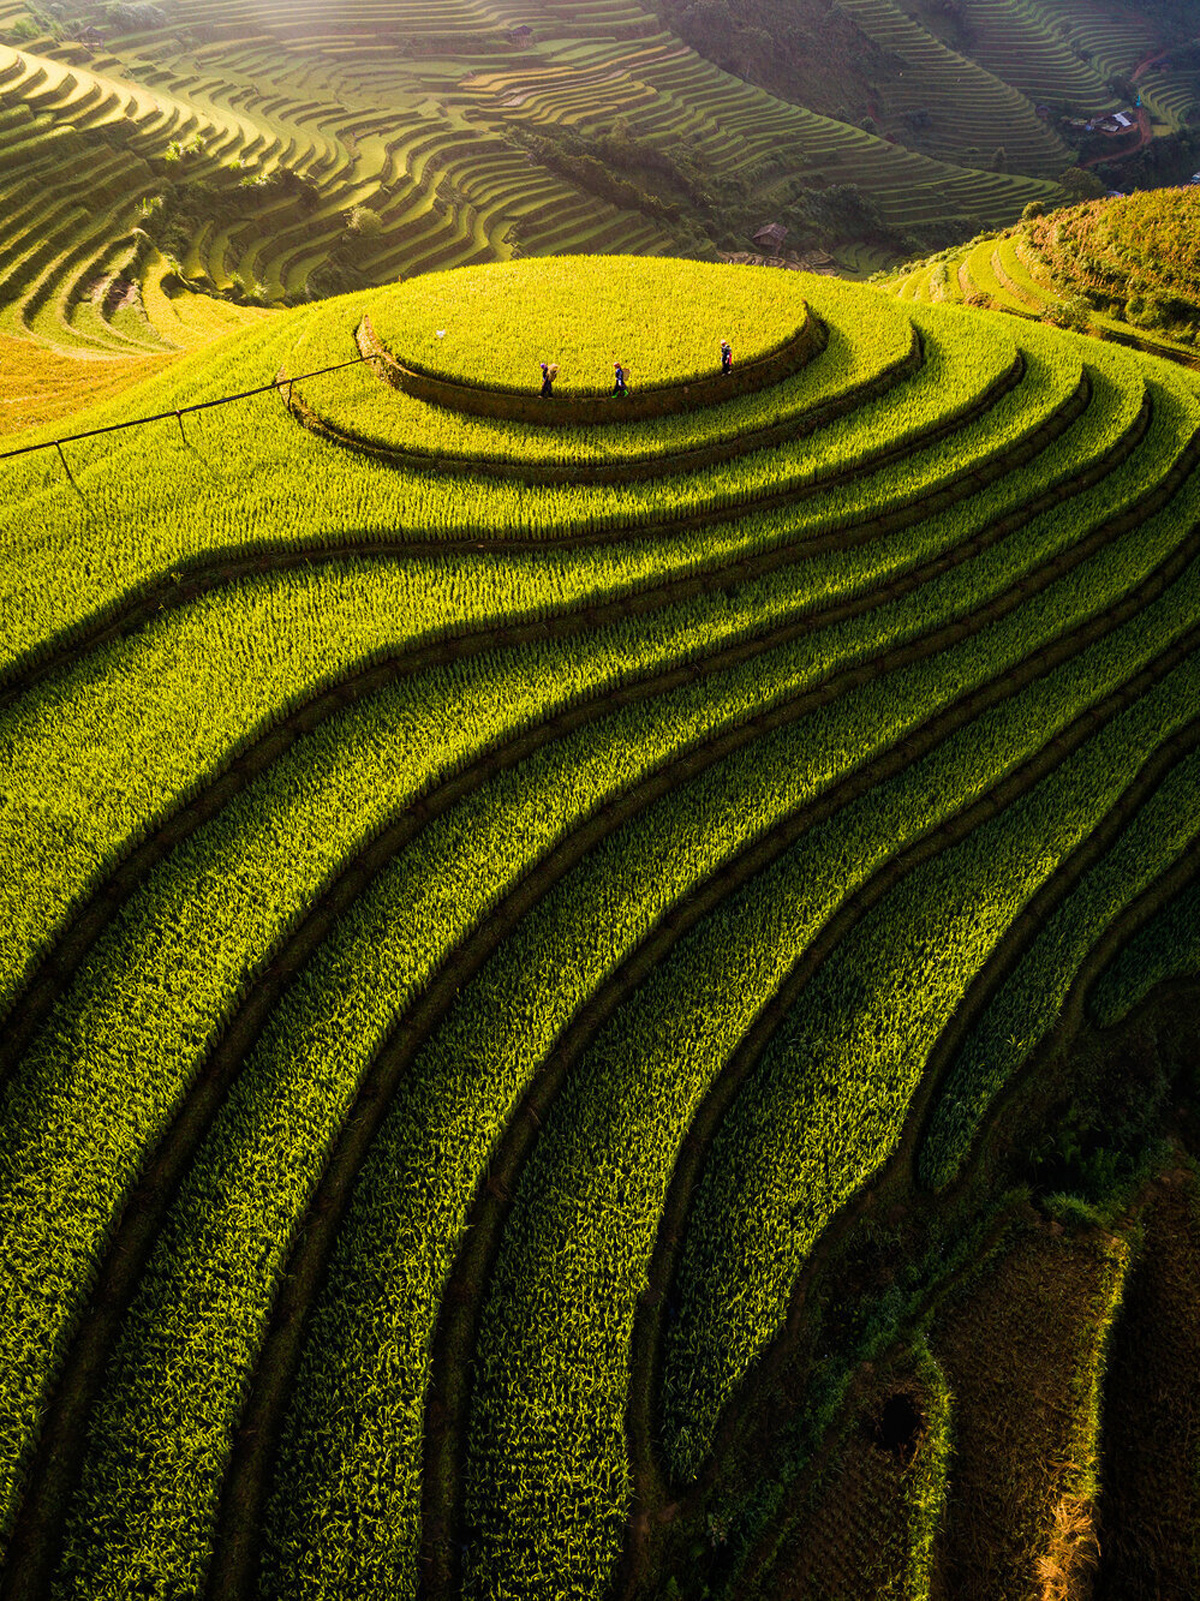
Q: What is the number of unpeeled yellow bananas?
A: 0